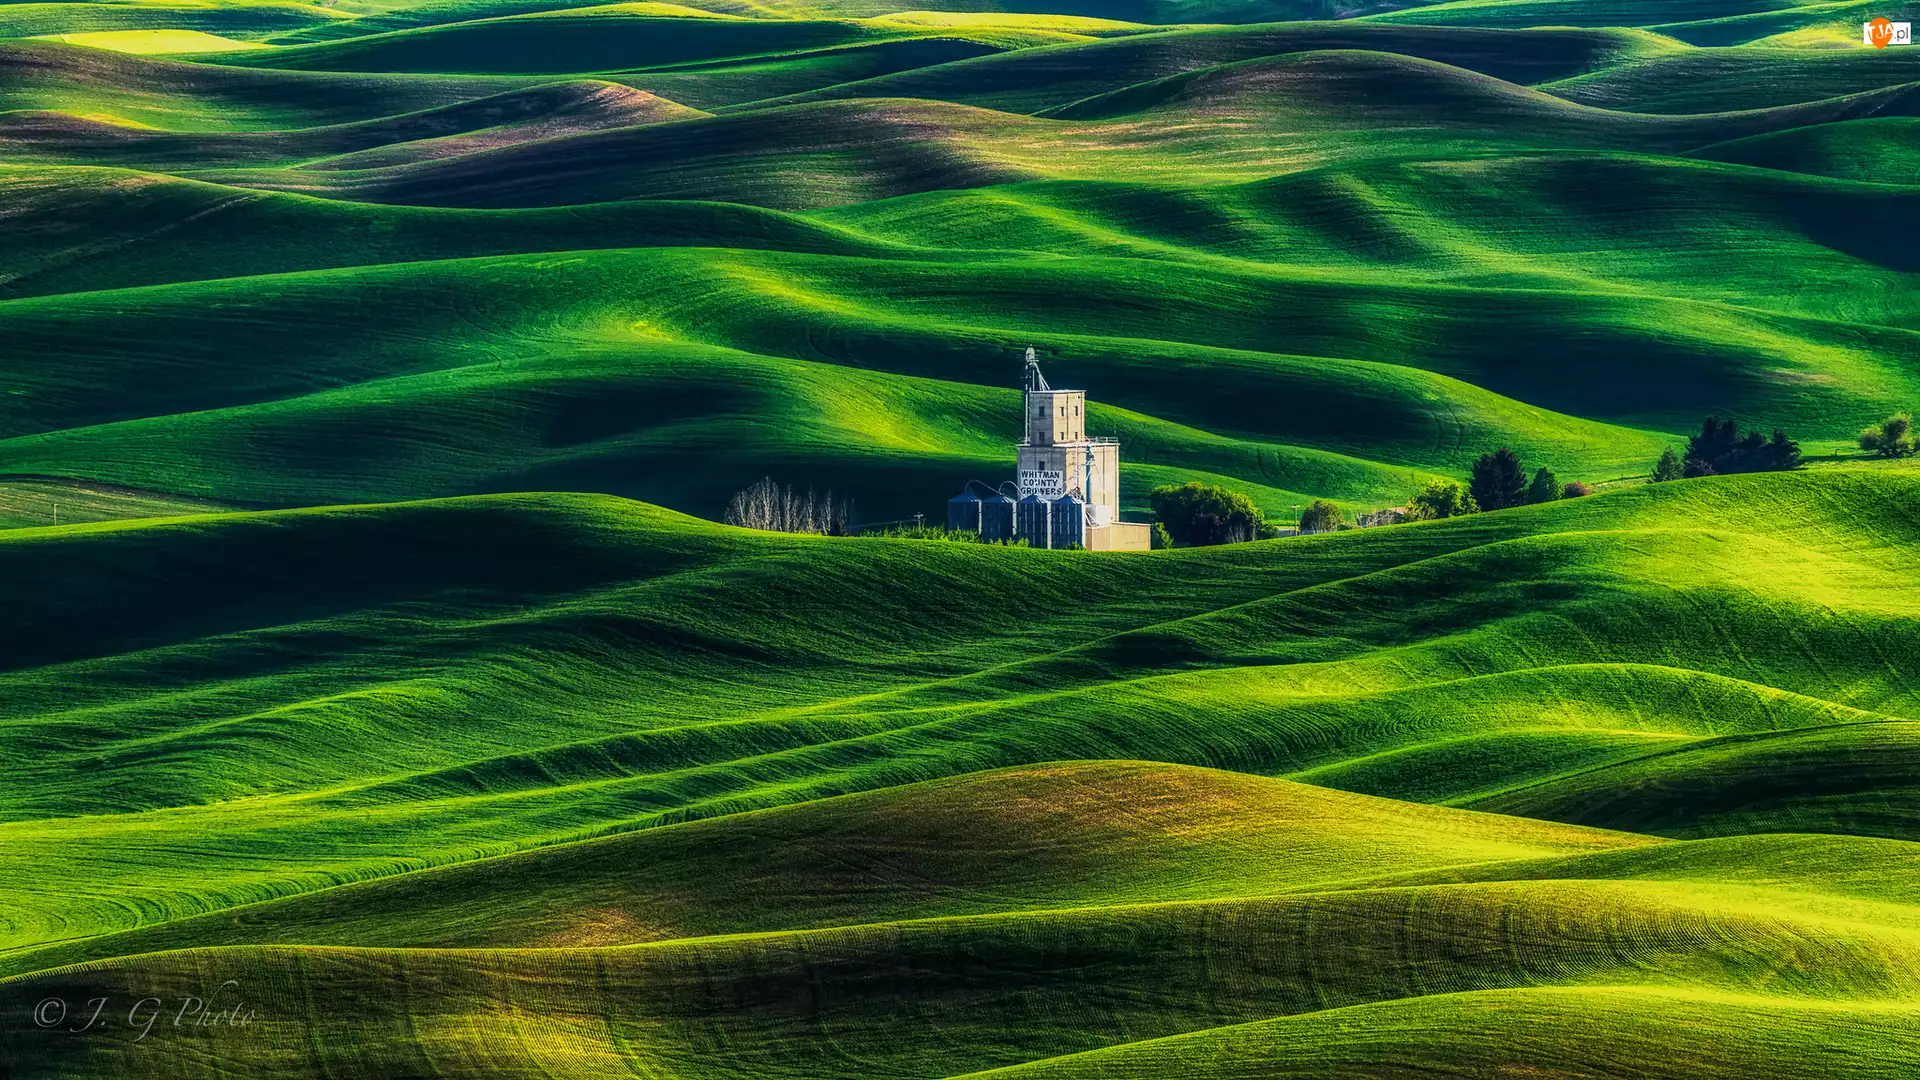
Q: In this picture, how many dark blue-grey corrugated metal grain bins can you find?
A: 4